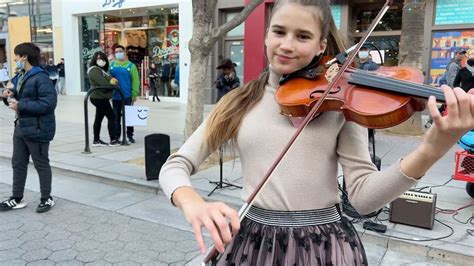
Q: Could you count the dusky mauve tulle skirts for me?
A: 1